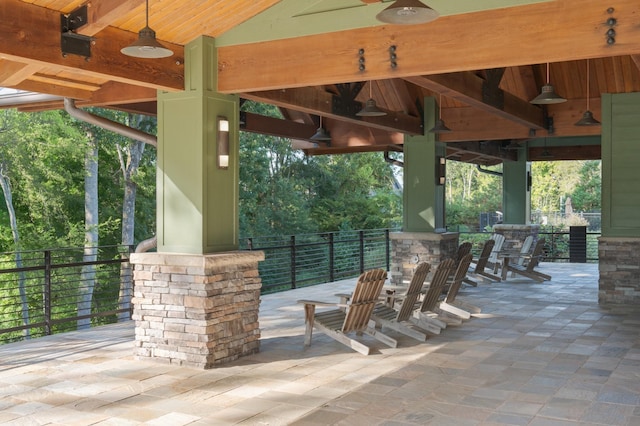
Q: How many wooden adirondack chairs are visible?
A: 9